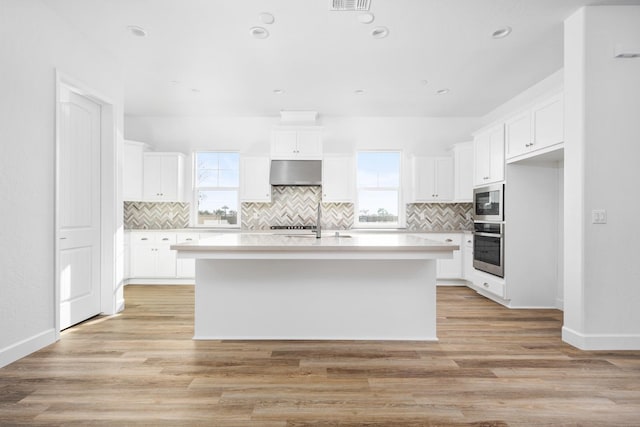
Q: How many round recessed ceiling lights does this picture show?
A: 8